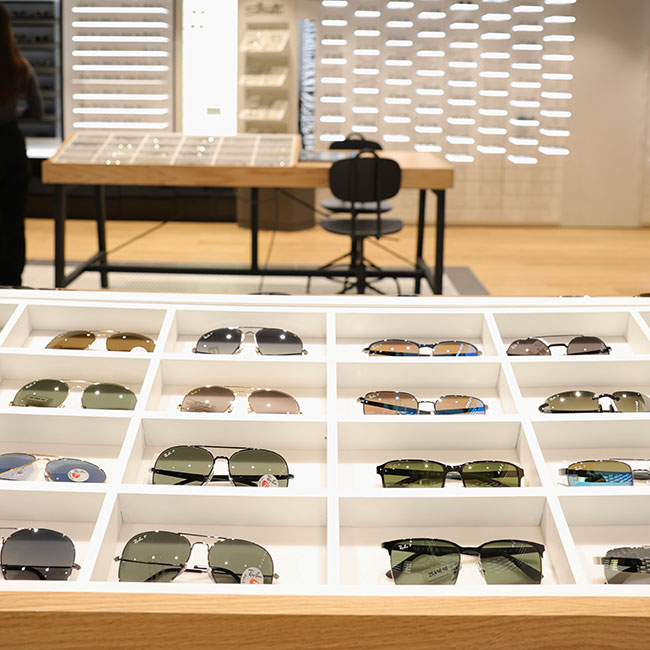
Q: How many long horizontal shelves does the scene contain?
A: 9